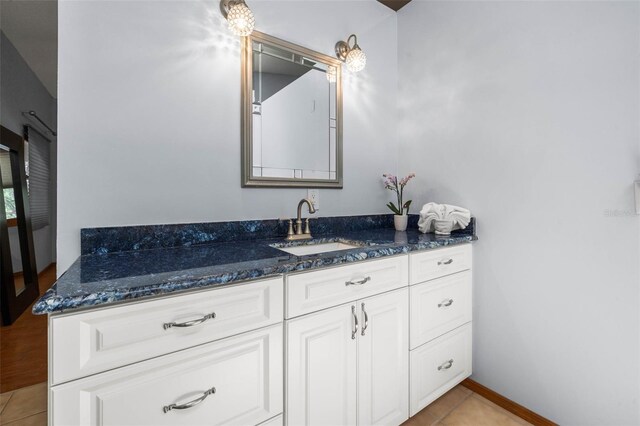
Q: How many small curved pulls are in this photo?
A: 8